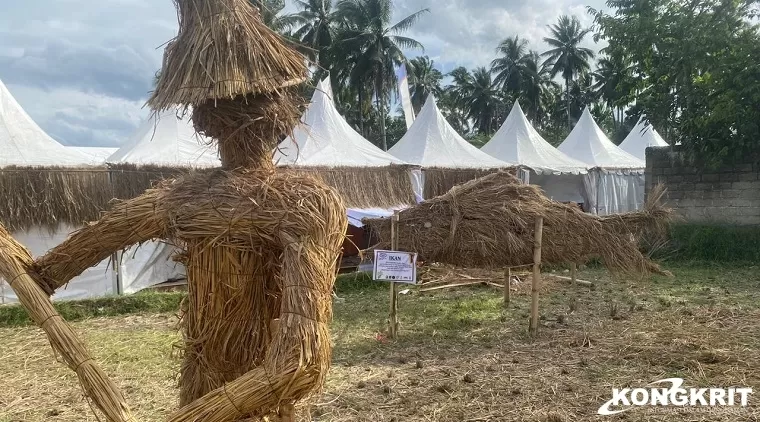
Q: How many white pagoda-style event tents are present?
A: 7